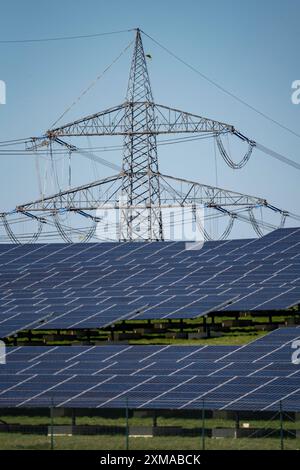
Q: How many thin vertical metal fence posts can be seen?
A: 4